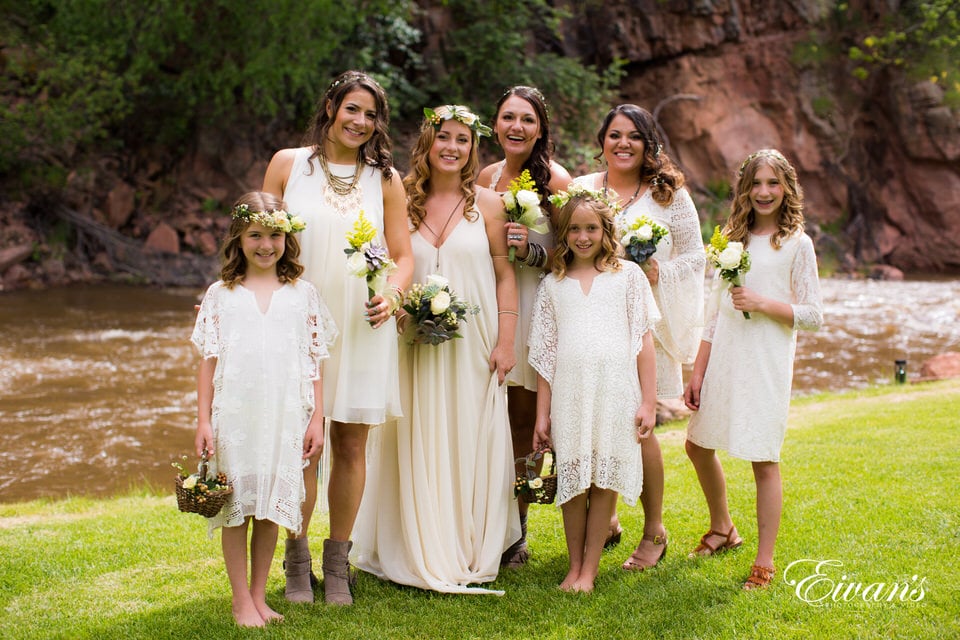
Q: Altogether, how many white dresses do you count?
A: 7